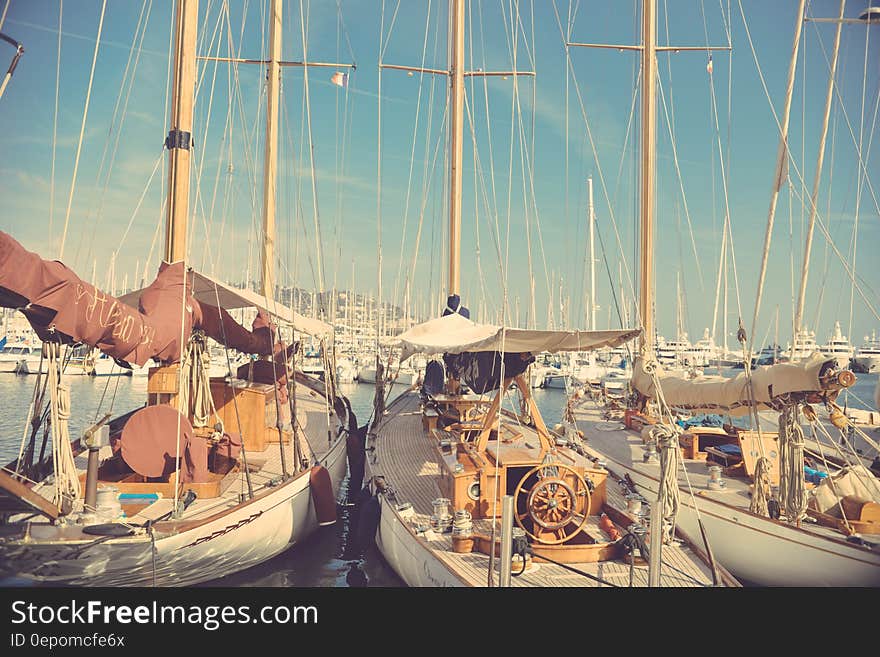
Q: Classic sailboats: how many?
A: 3